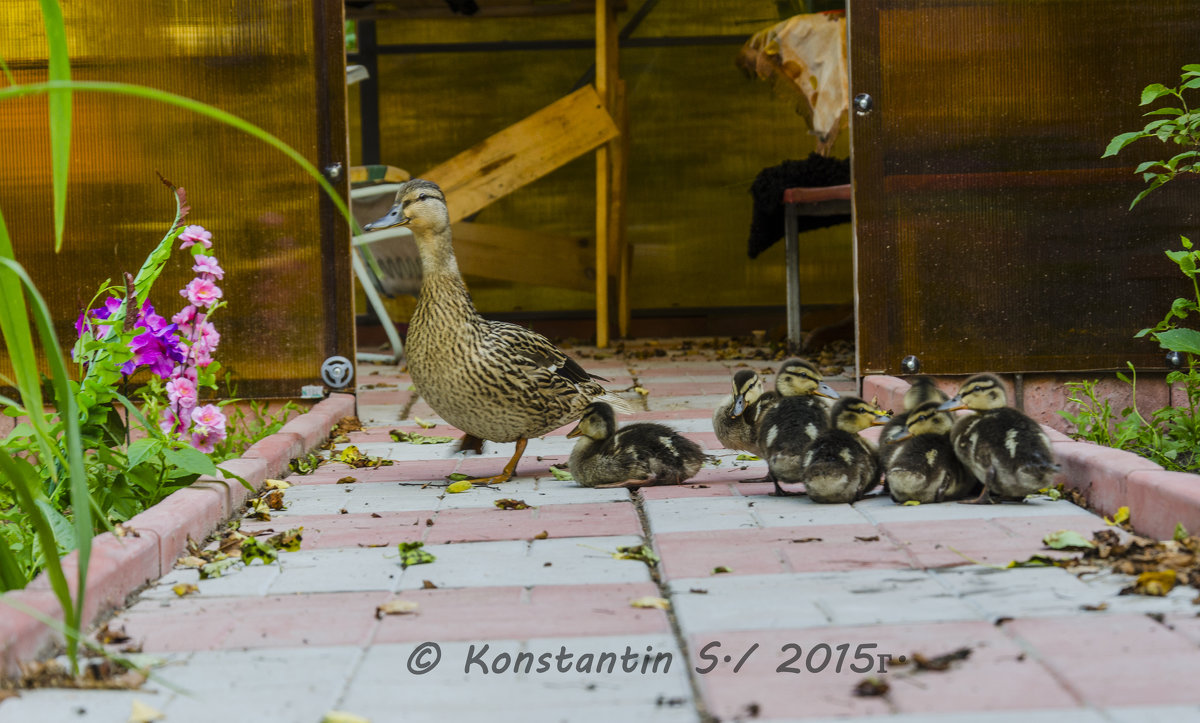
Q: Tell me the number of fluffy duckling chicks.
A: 7